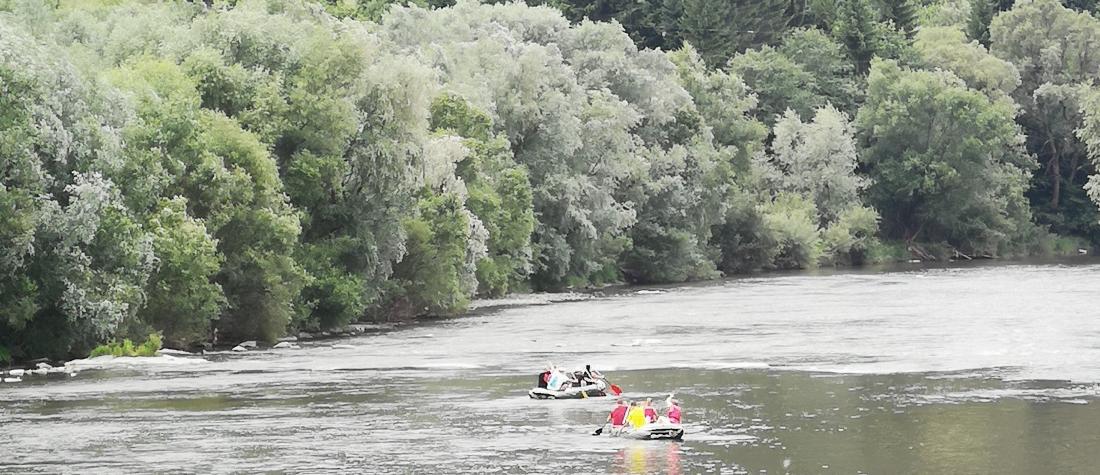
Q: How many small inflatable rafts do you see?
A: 2